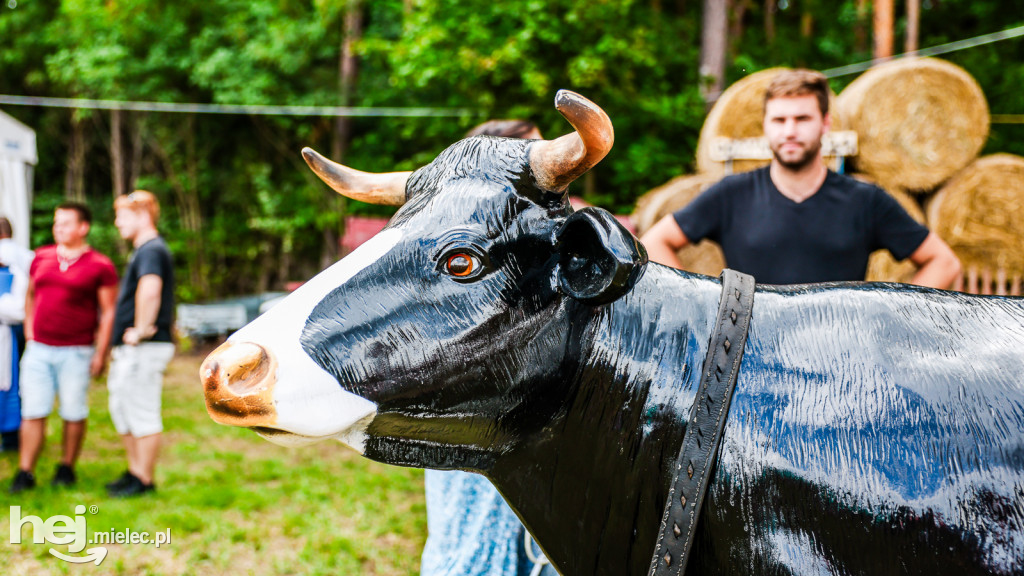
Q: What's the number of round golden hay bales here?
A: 5